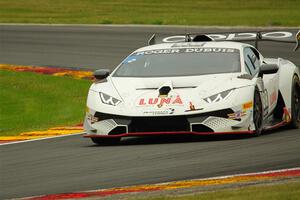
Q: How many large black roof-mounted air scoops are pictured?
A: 1